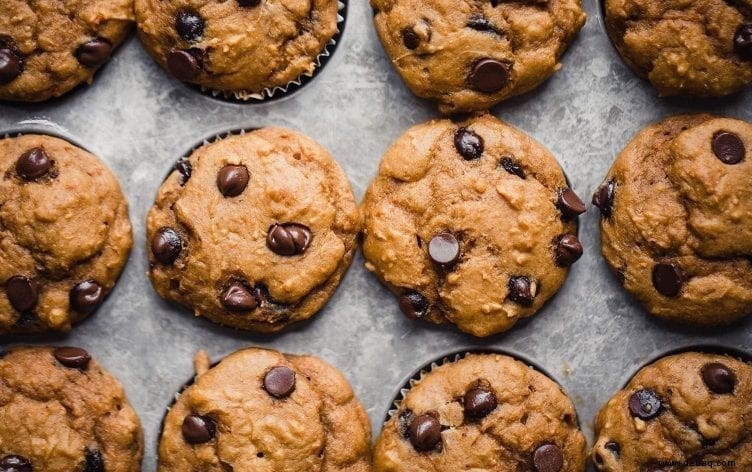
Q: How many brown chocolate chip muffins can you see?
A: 12